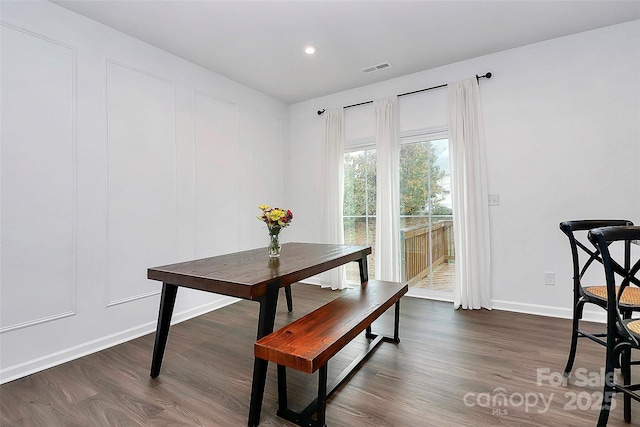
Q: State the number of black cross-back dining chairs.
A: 2